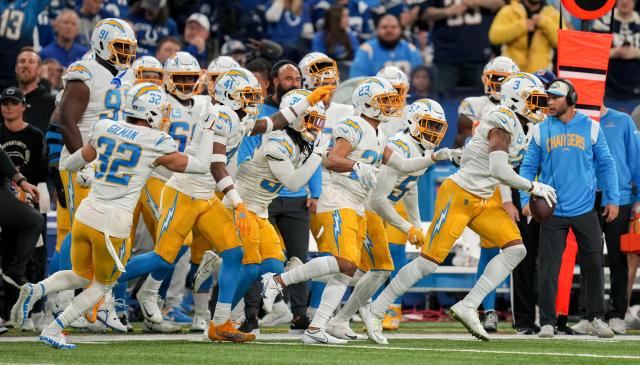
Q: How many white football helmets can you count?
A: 13